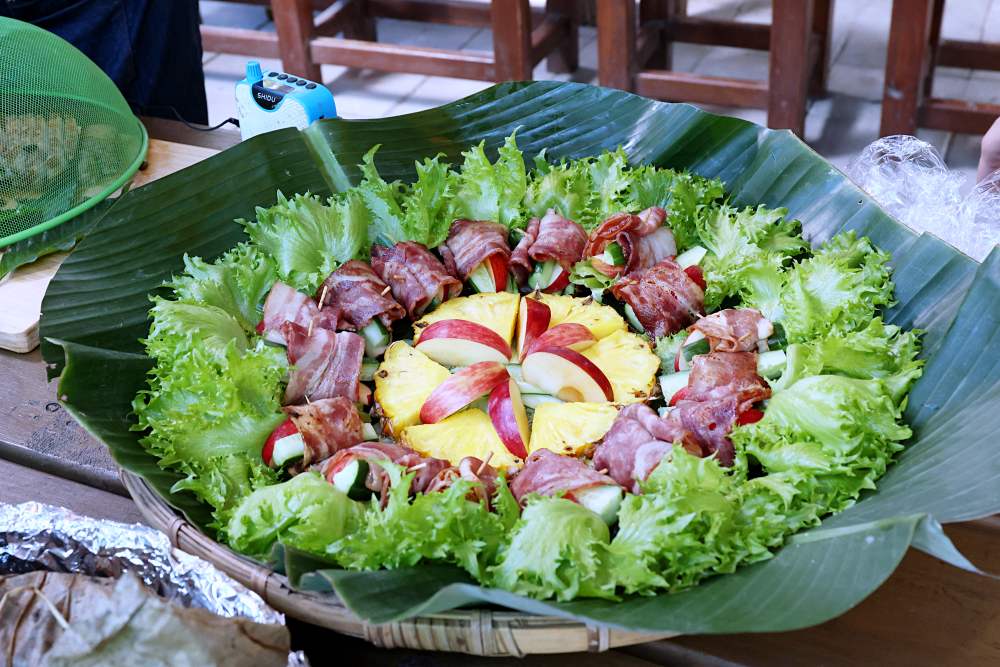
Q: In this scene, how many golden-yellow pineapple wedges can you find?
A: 6